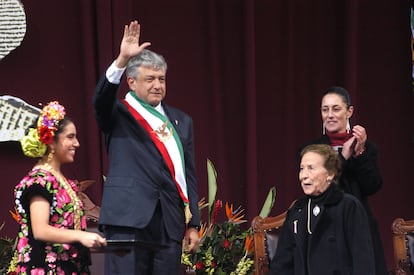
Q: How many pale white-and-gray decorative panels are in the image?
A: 2